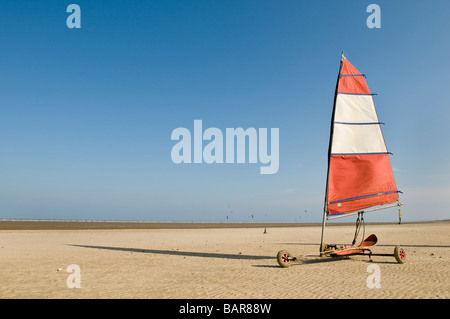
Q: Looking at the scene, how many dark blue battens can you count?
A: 5